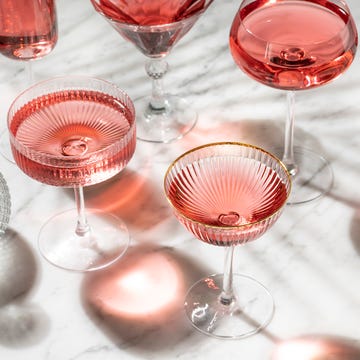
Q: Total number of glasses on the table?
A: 5